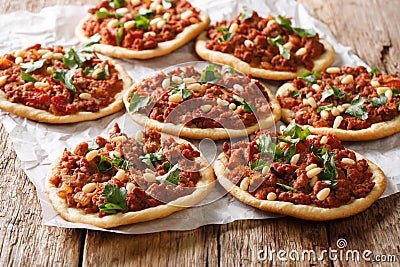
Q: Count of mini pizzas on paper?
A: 7